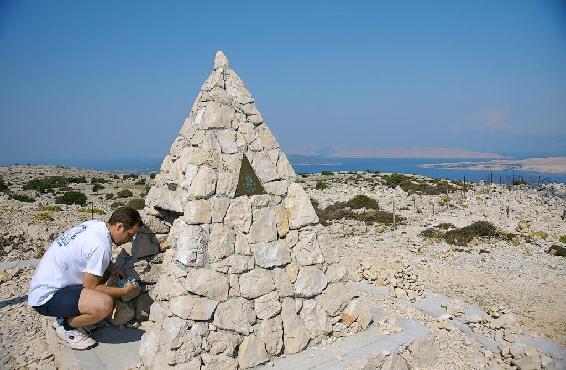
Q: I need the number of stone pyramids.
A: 1